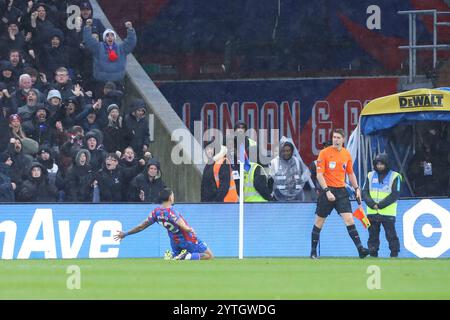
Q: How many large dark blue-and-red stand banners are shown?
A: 2